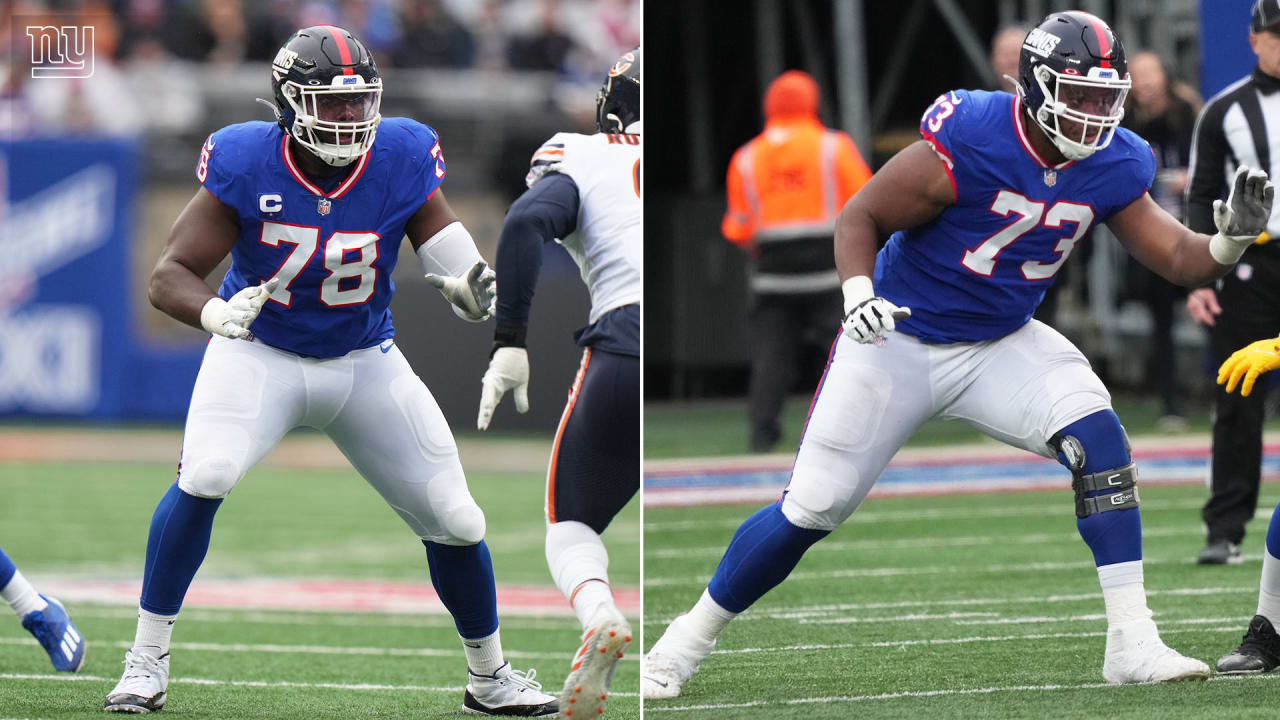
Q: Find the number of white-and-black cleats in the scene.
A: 2